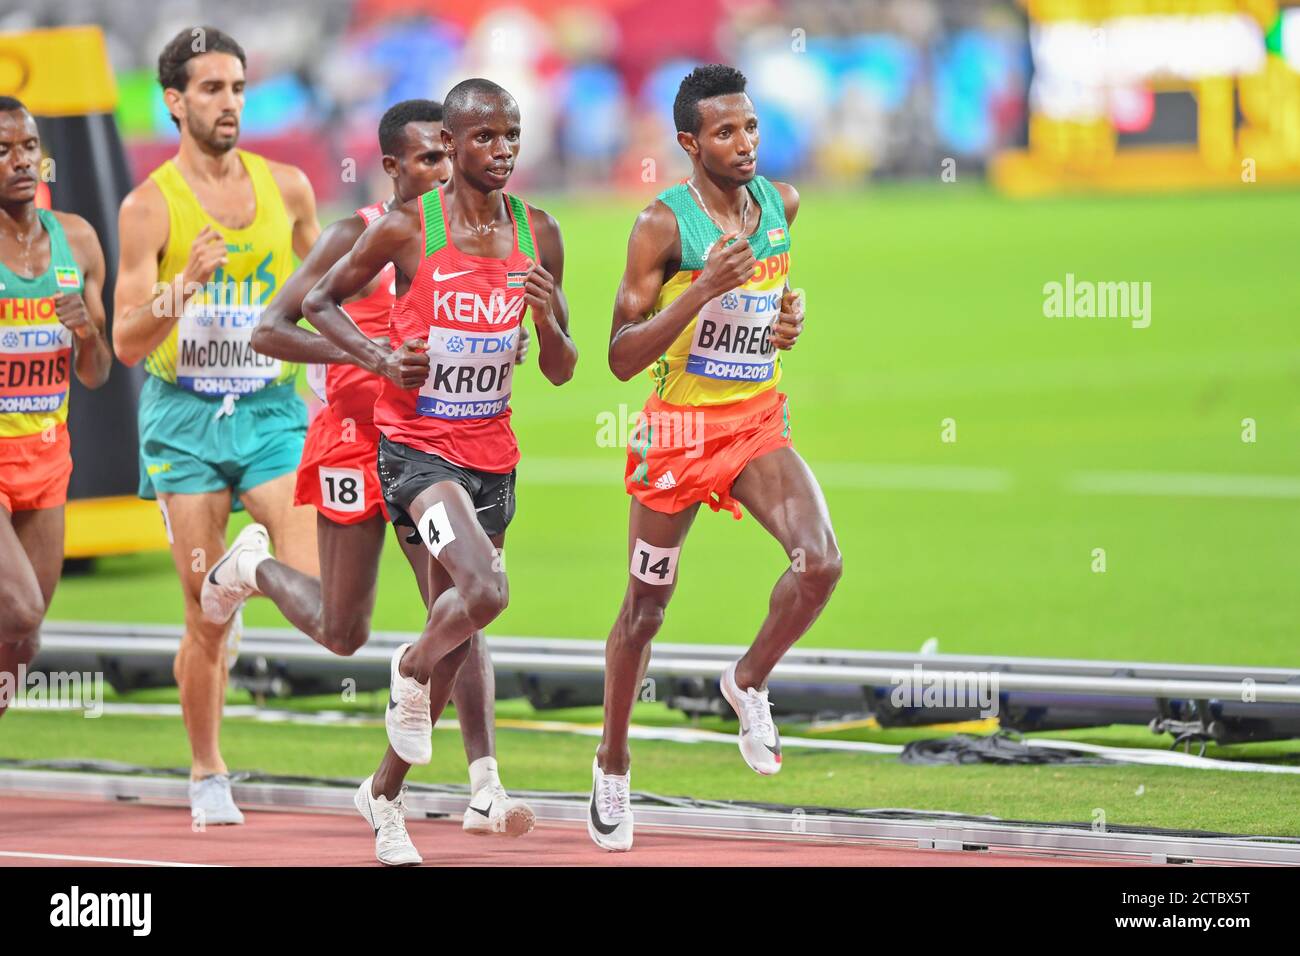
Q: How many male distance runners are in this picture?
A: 5